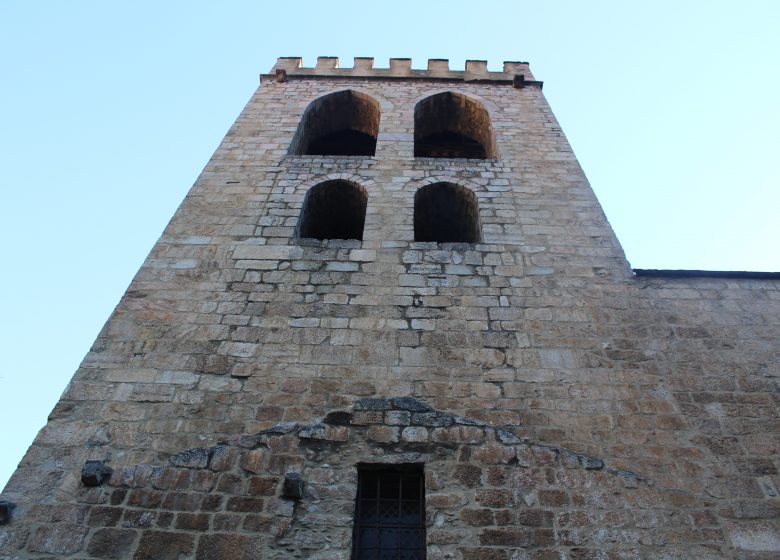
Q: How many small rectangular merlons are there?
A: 7